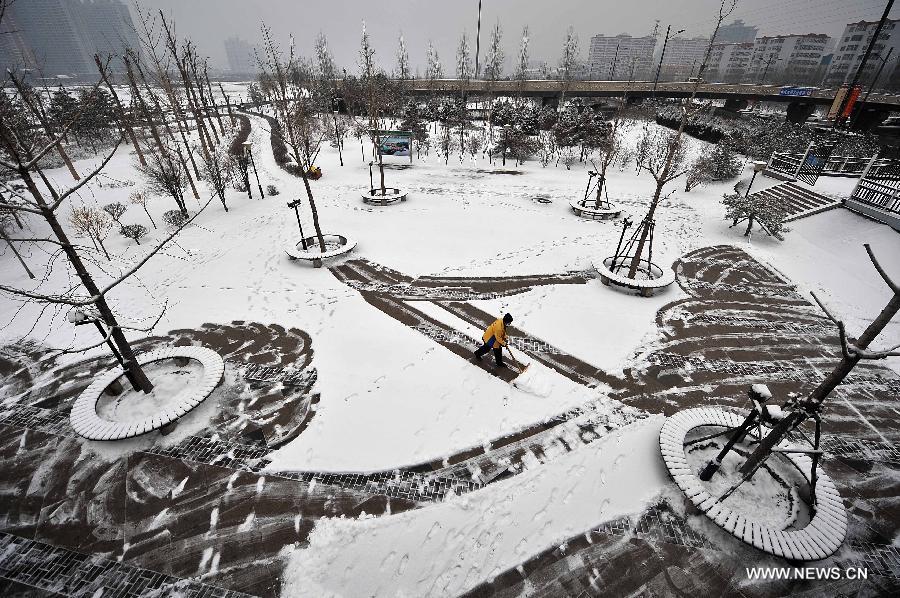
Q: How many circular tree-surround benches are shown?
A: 6